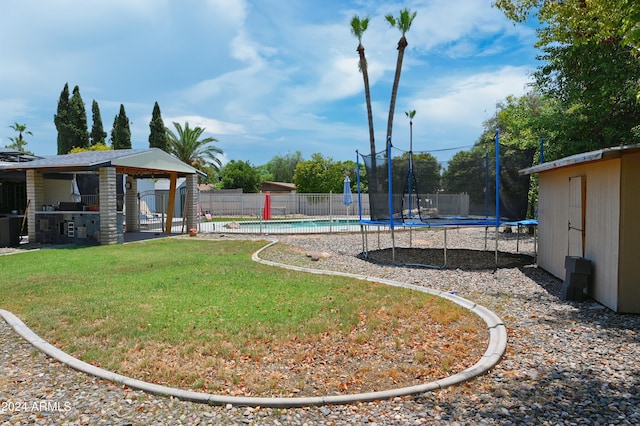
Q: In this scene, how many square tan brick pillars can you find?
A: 4